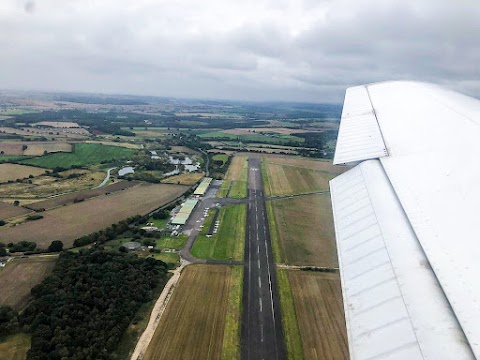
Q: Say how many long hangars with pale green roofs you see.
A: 2